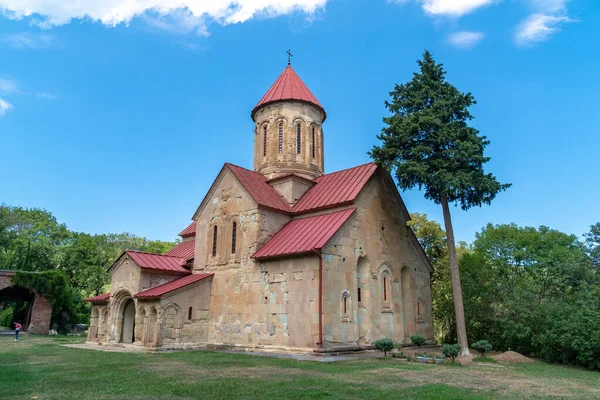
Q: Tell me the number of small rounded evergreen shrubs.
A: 4